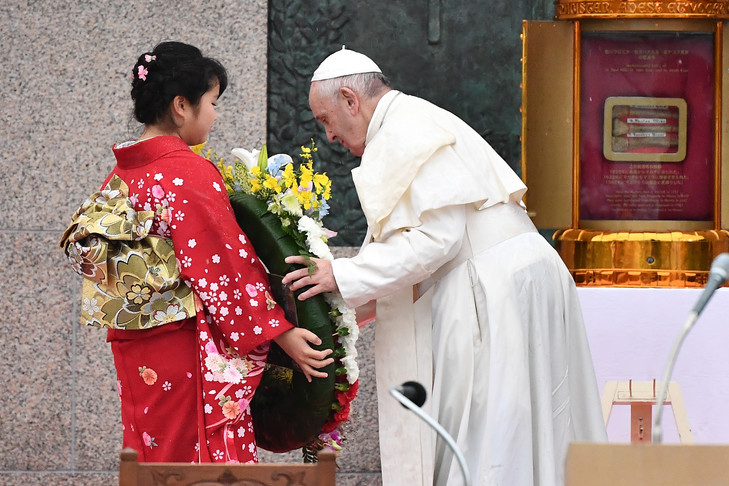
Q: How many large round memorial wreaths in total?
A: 1